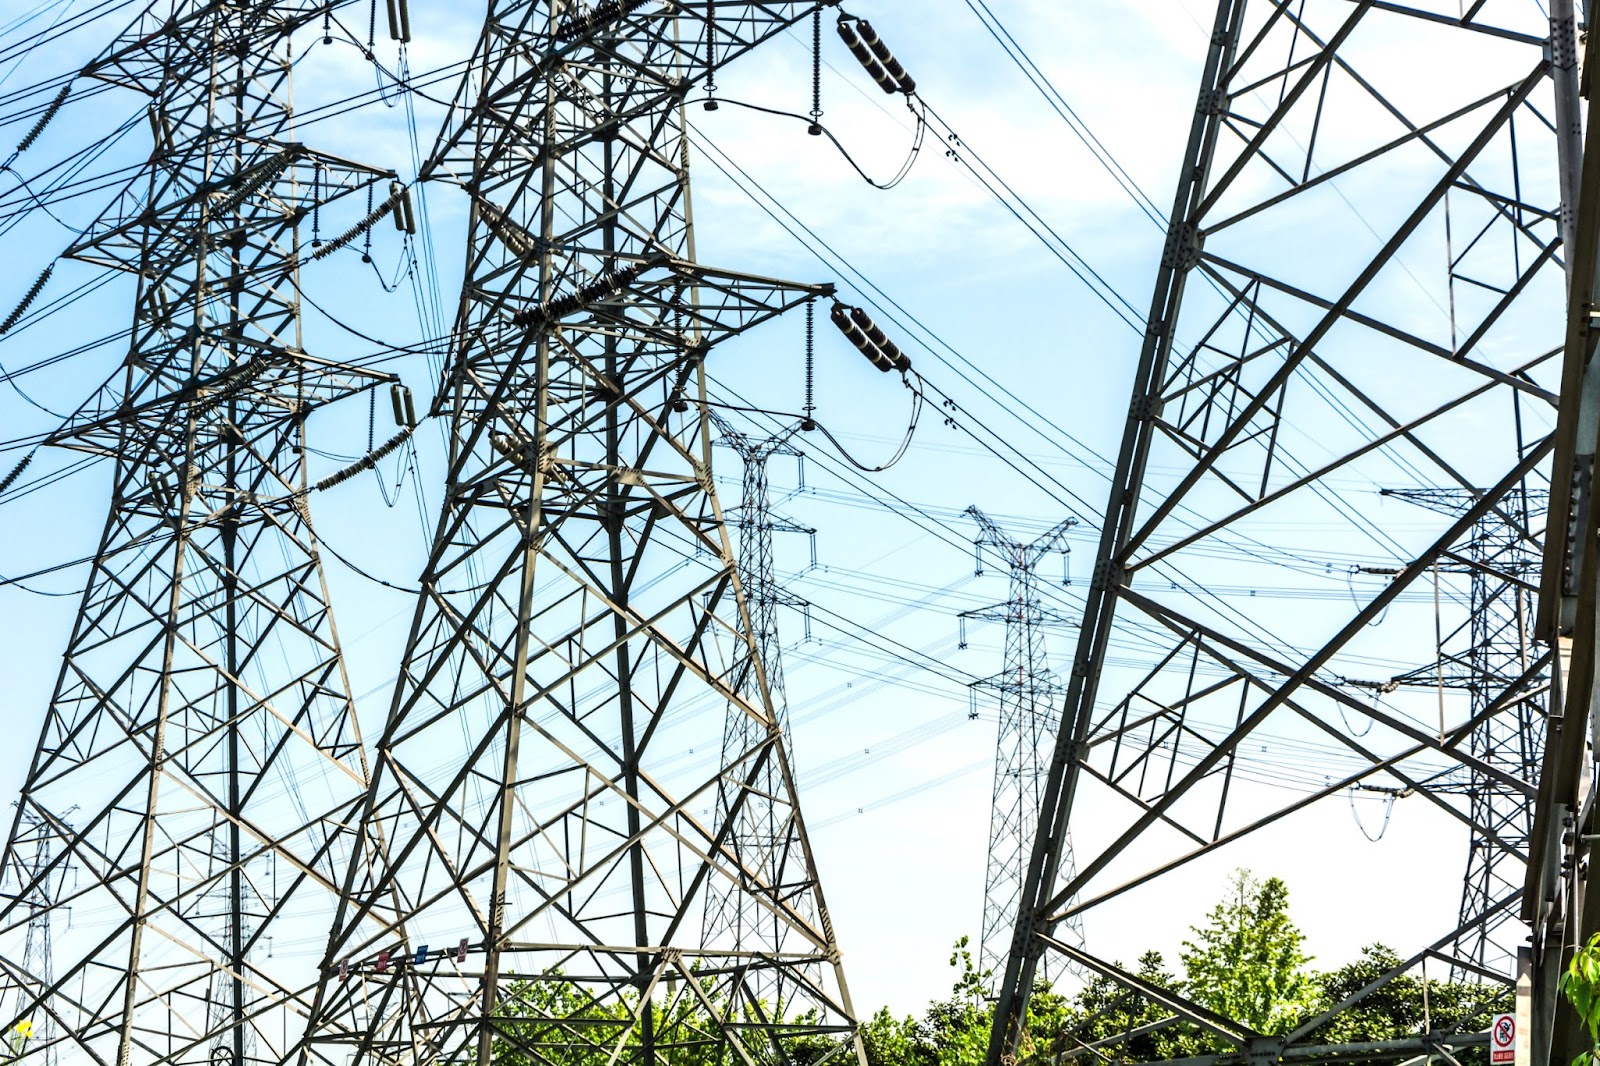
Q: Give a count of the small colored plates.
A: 4